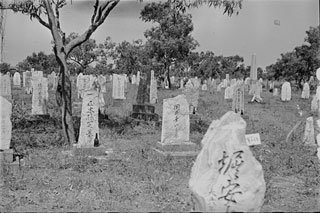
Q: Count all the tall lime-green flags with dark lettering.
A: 0